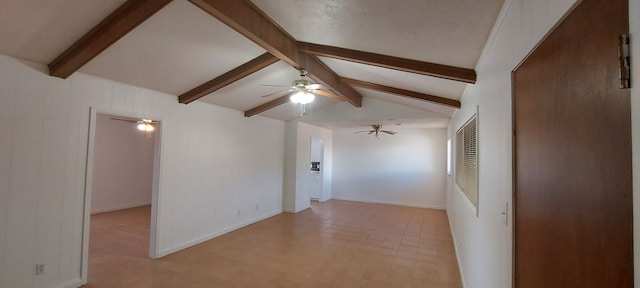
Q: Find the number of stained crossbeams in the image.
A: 5